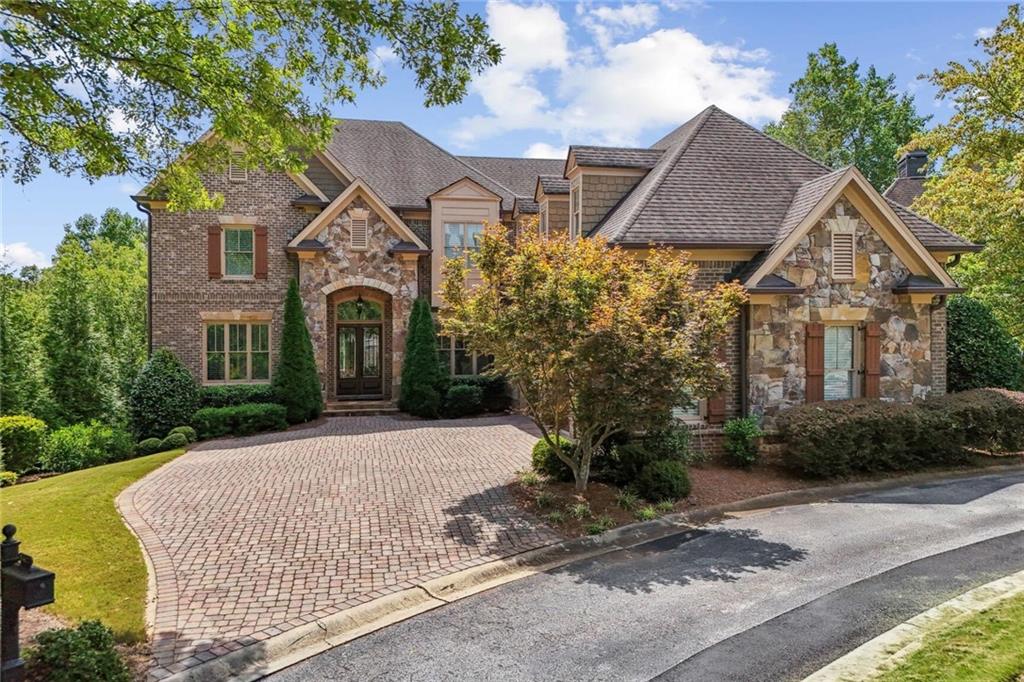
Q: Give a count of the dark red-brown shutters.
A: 5